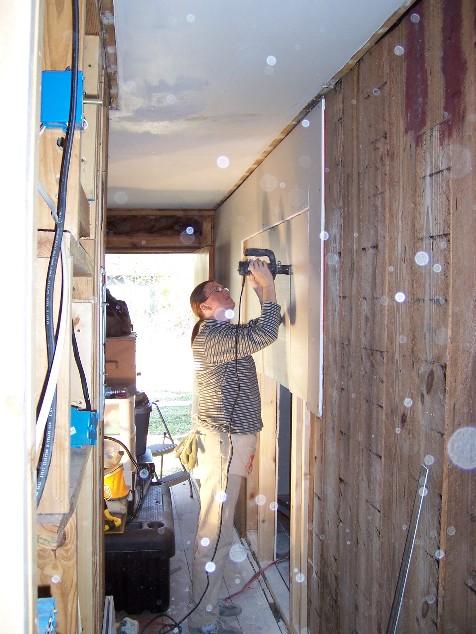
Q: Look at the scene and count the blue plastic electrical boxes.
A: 3